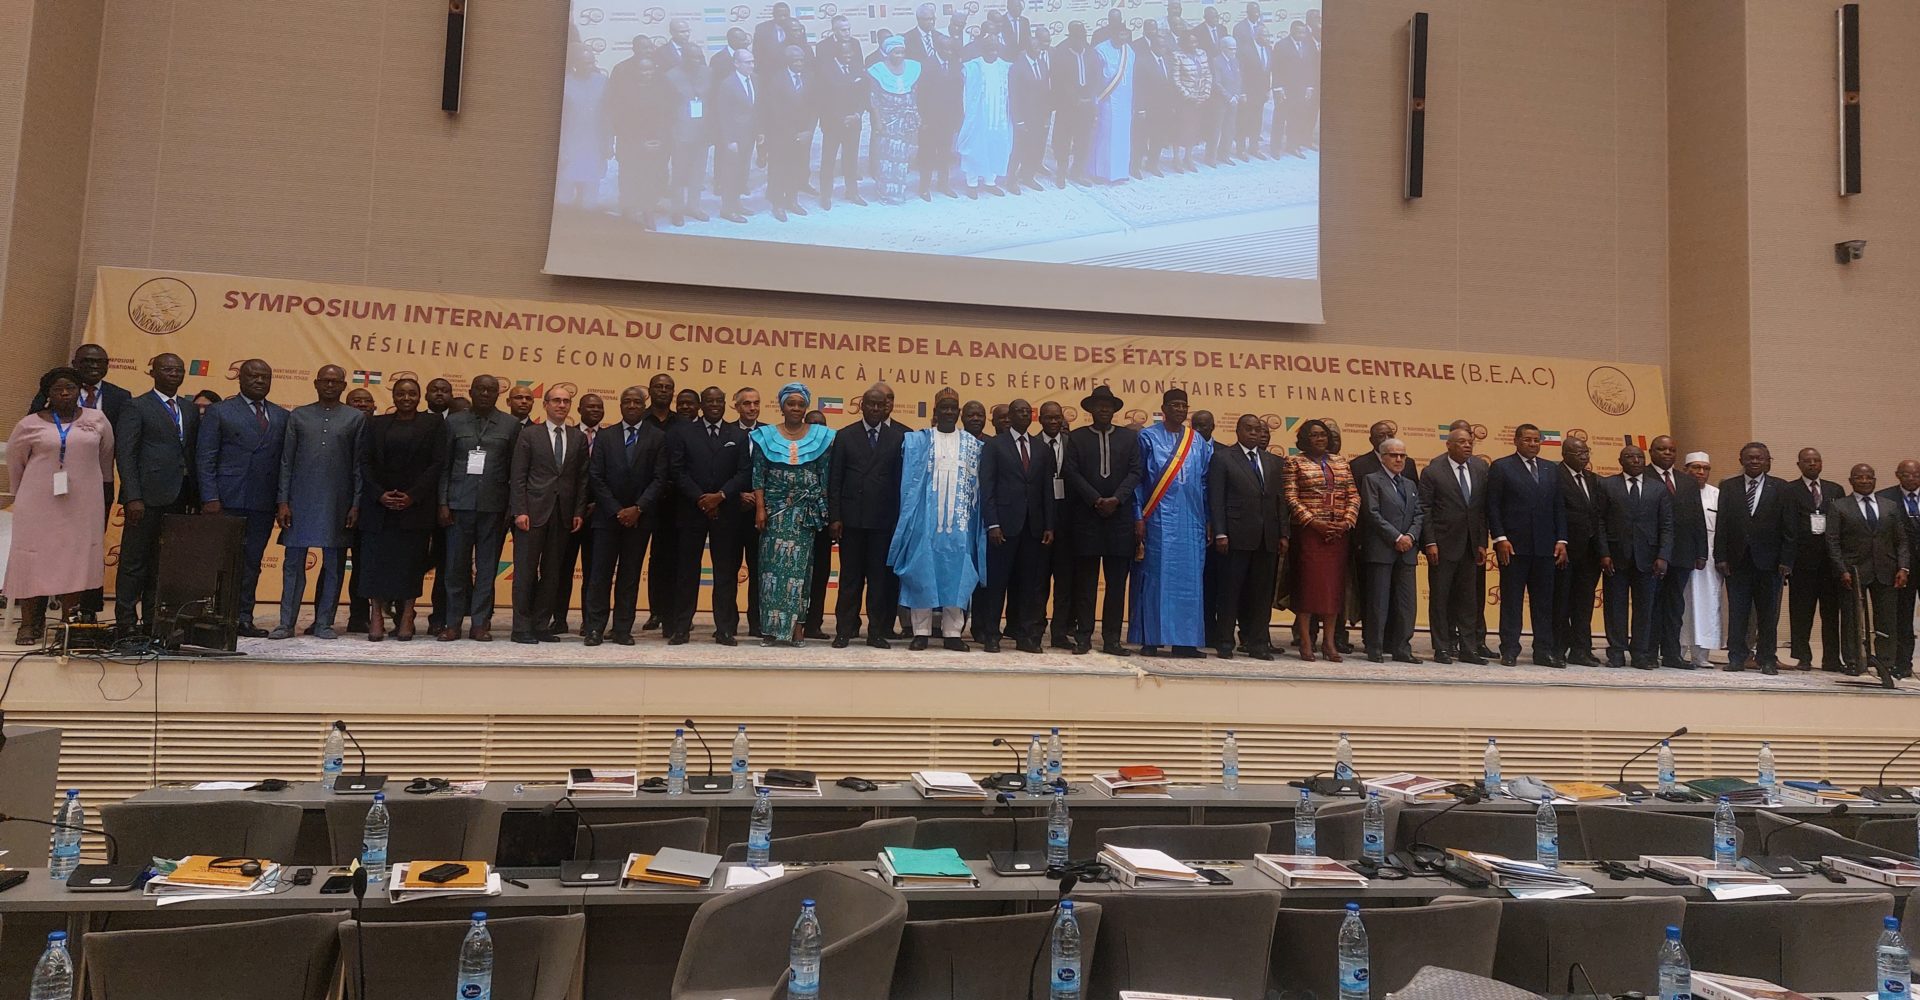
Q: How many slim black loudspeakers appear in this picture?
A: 3